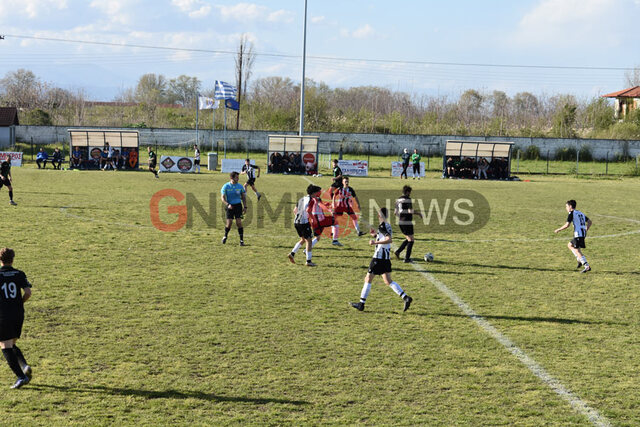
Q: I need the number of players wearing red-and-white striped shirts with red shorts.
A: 2